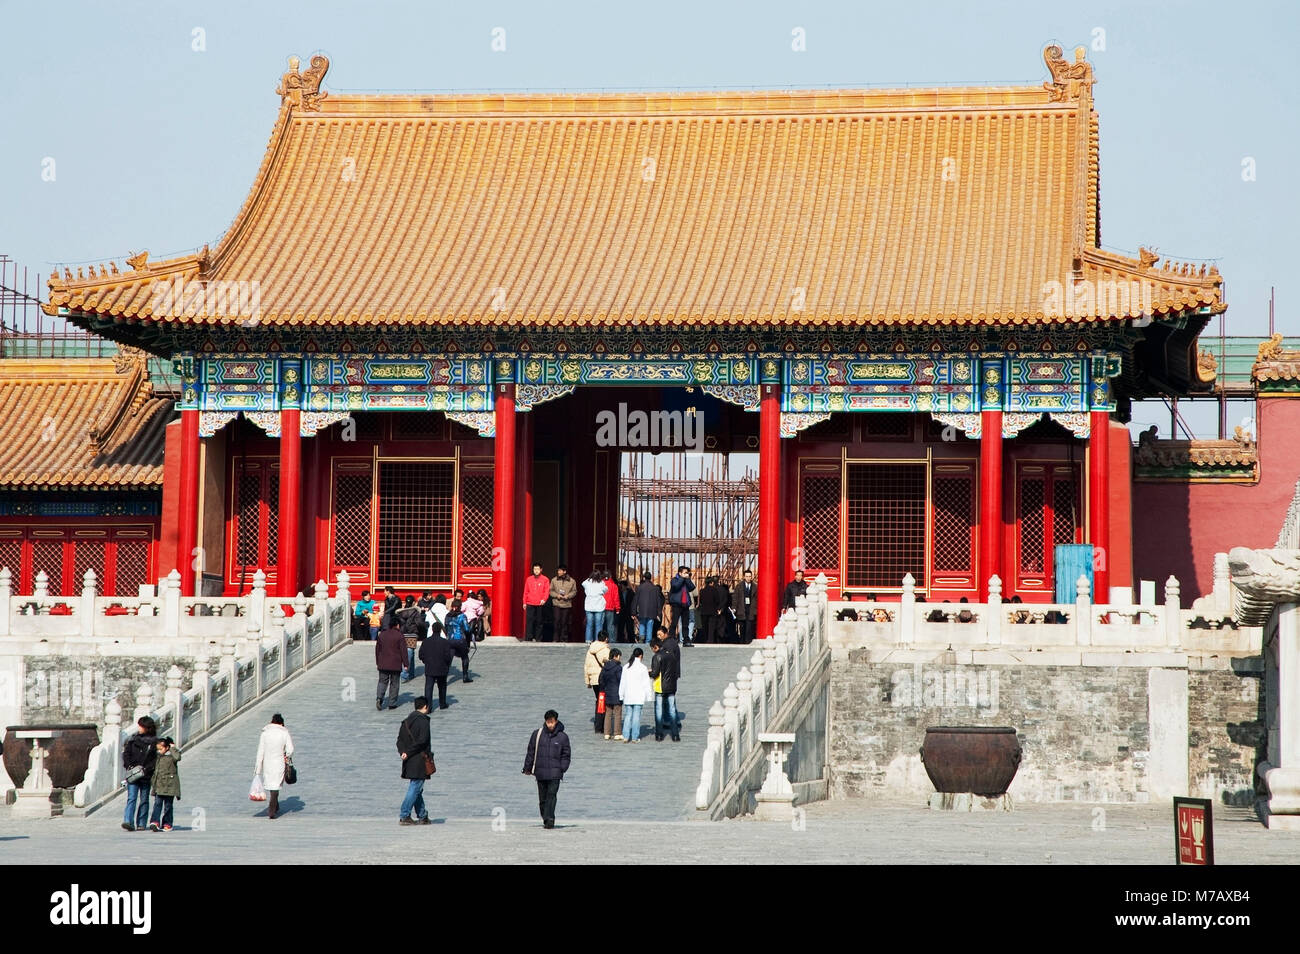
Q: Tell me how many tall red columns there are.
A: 6